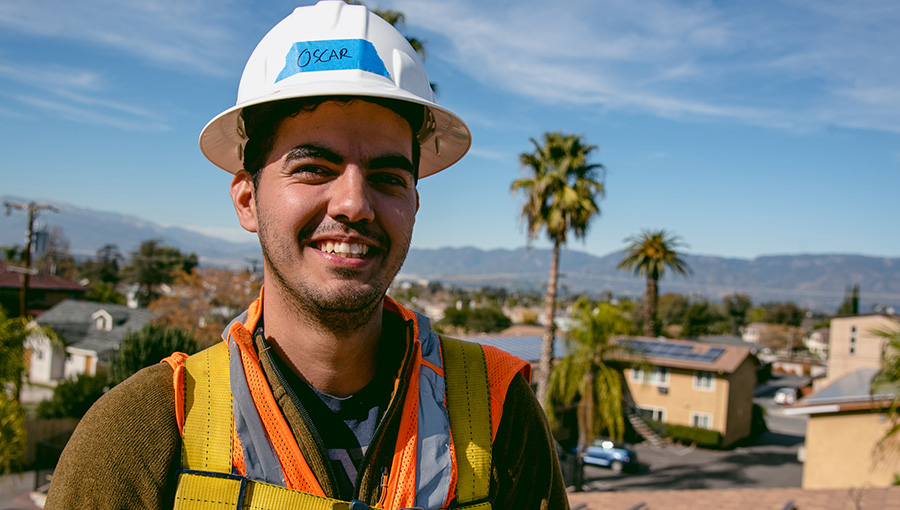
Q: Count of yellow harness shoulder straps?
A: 2